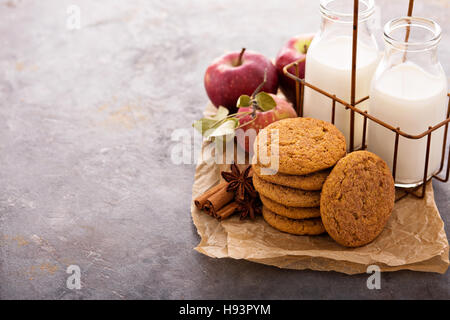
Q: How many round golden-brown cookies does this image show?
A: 6